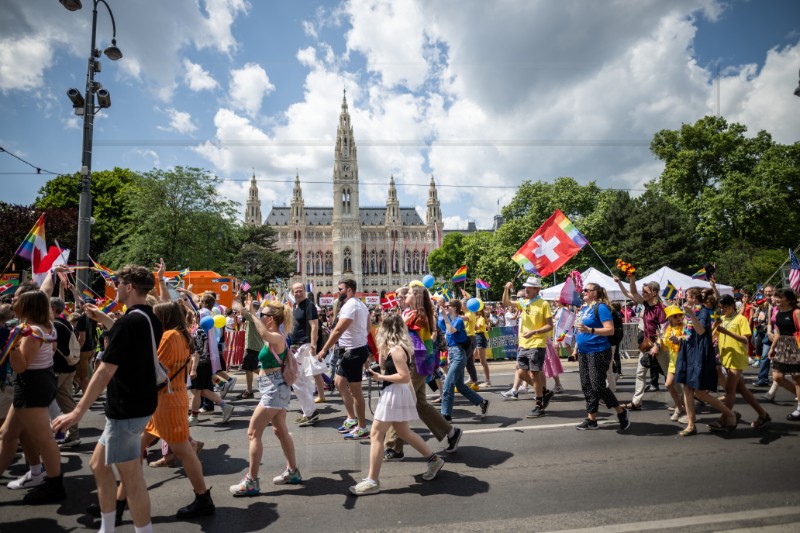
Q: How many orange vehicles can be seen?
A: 1